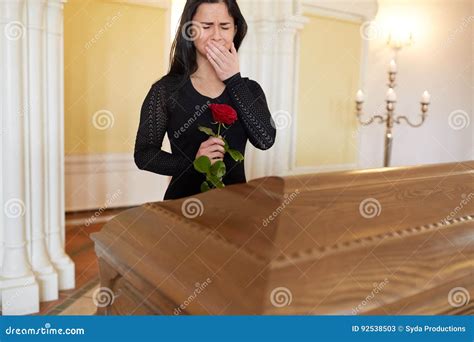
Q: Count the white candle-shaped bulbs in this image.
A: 4